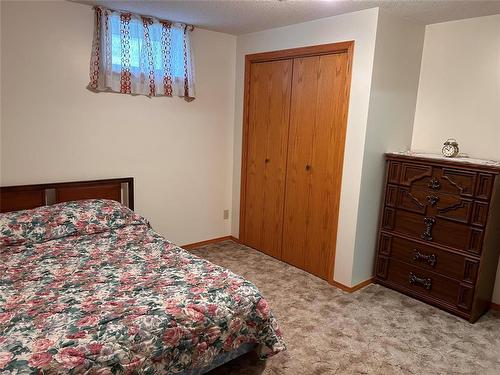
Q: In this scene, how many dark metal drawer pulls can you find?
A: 5